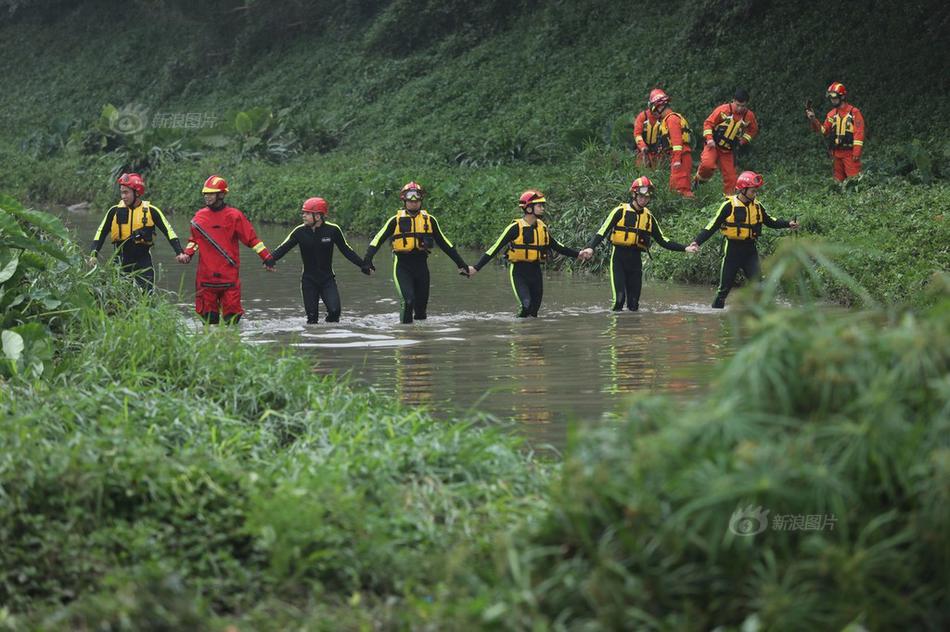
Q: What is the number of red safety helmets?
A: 9